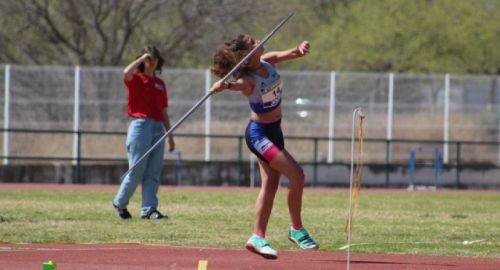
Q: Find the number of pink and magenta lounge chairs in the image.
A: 0